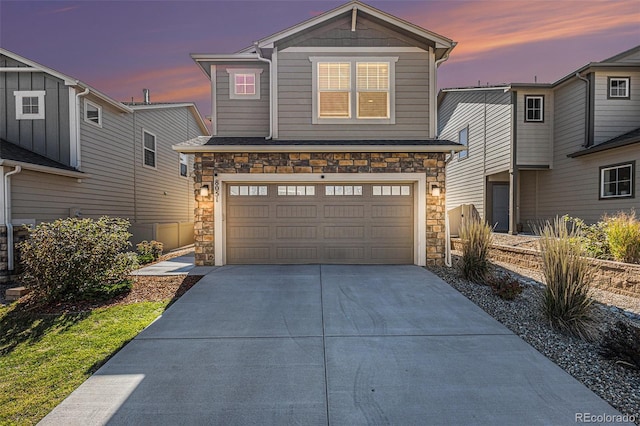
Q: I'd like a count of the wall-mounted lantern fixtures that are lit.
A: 2